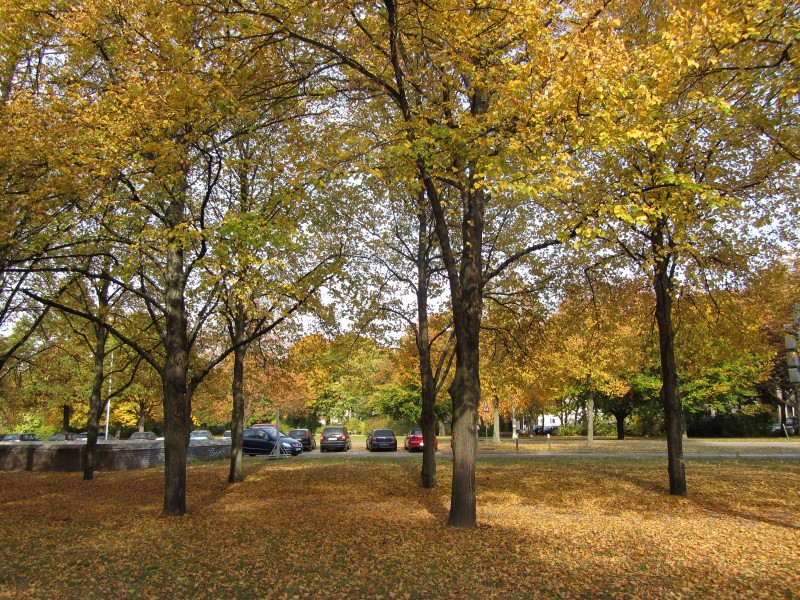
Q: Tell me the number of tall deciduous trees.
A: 6